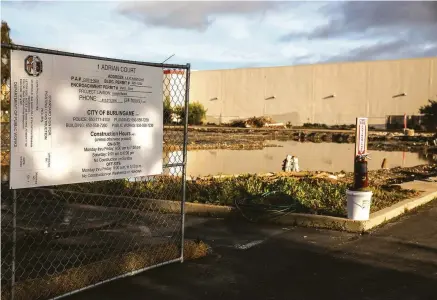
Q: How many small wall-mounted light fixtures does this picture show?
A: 4